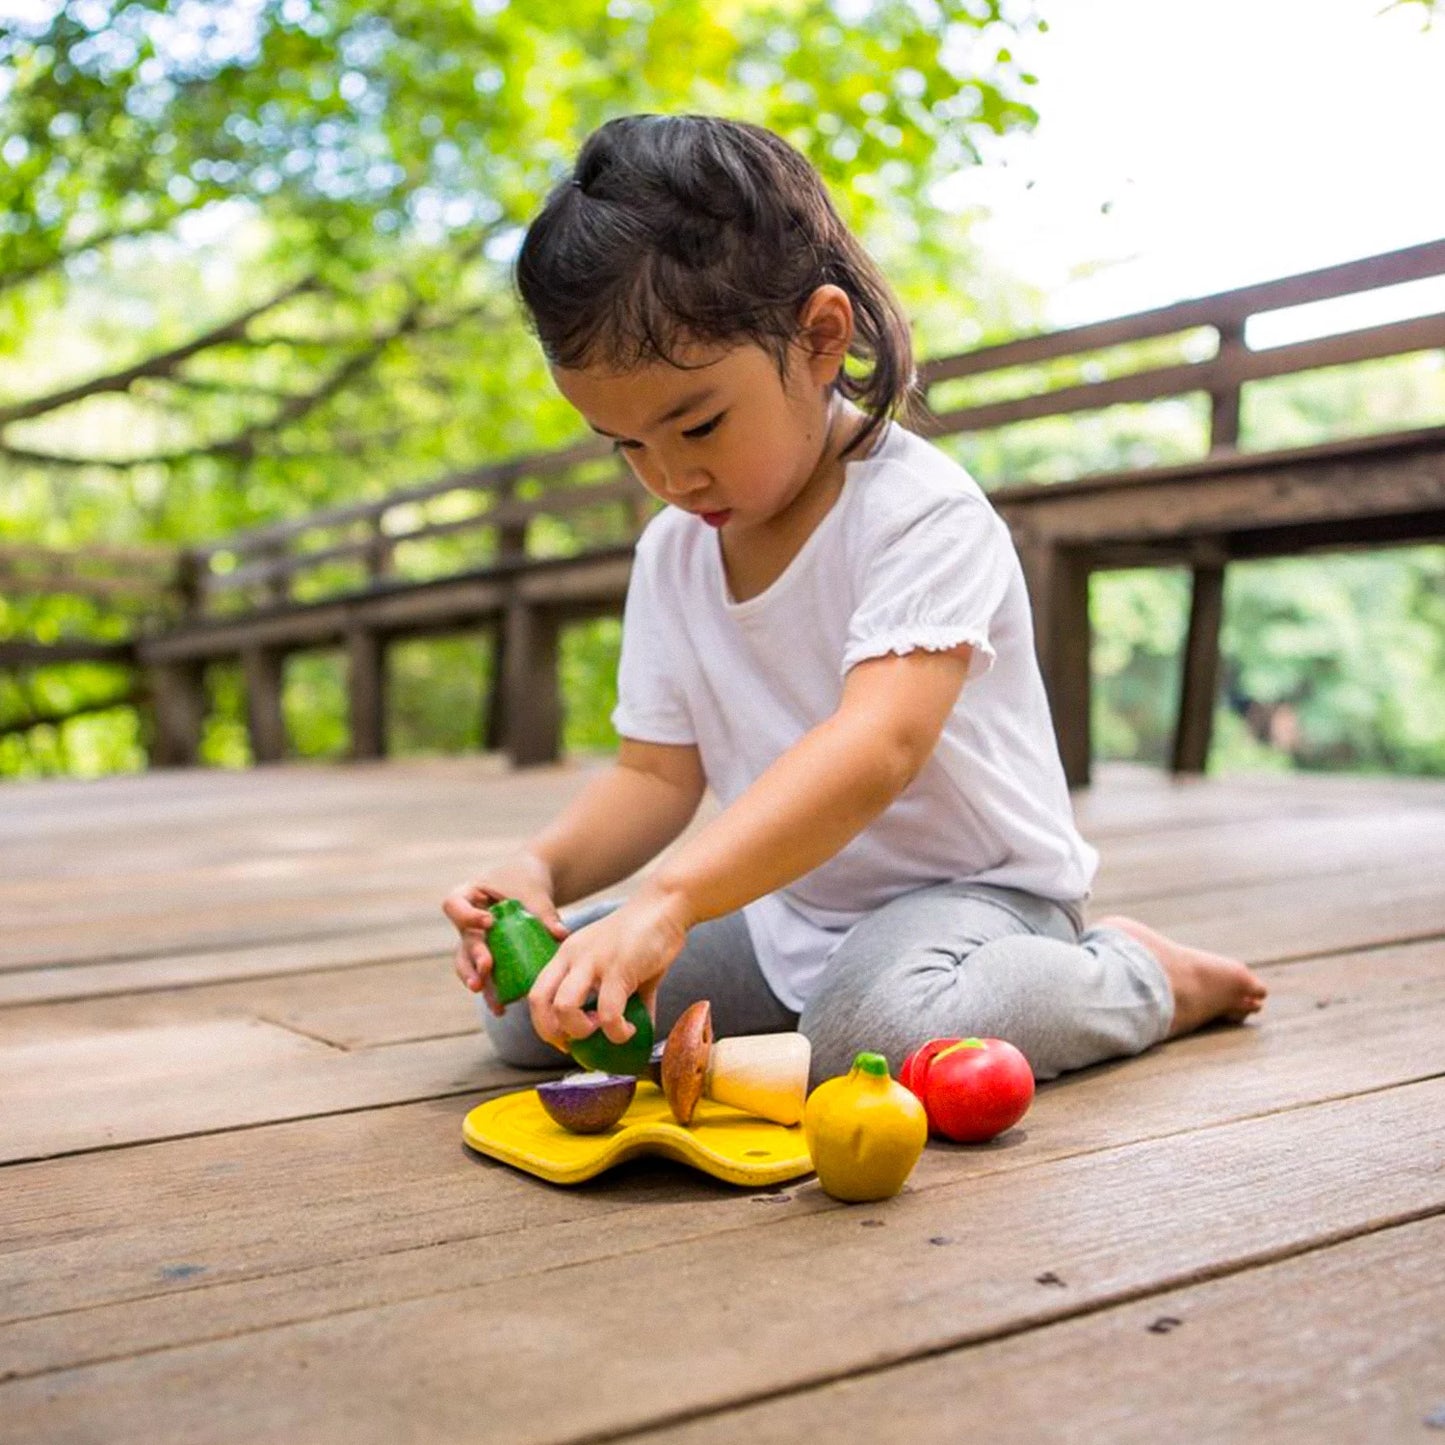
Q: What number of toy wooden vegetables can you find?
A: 5